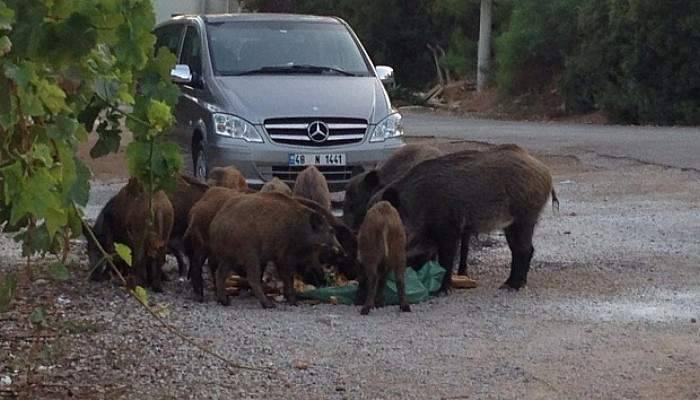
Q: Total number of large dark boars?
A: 2